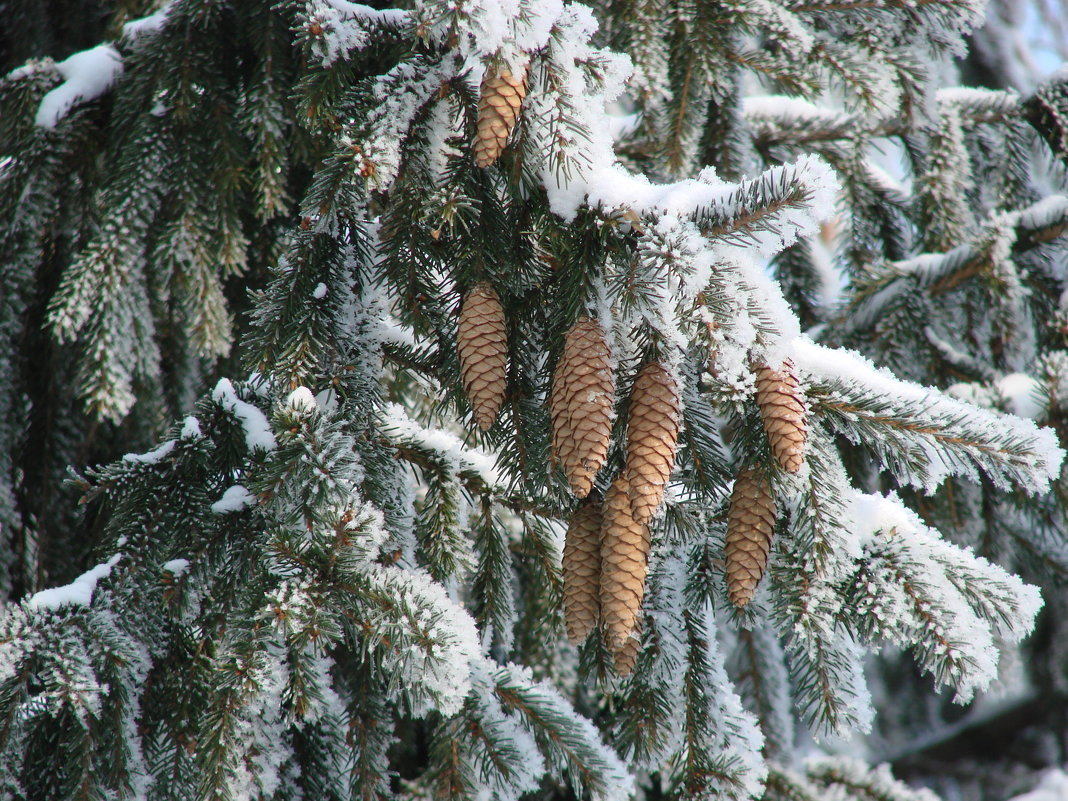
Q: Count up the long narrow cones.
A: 10